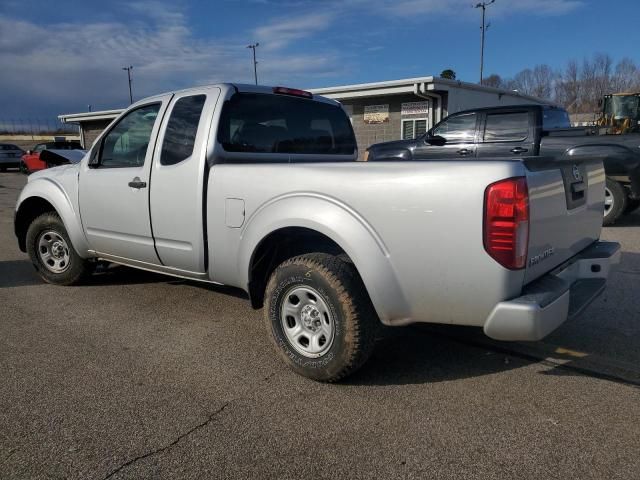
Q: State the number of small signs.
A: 2